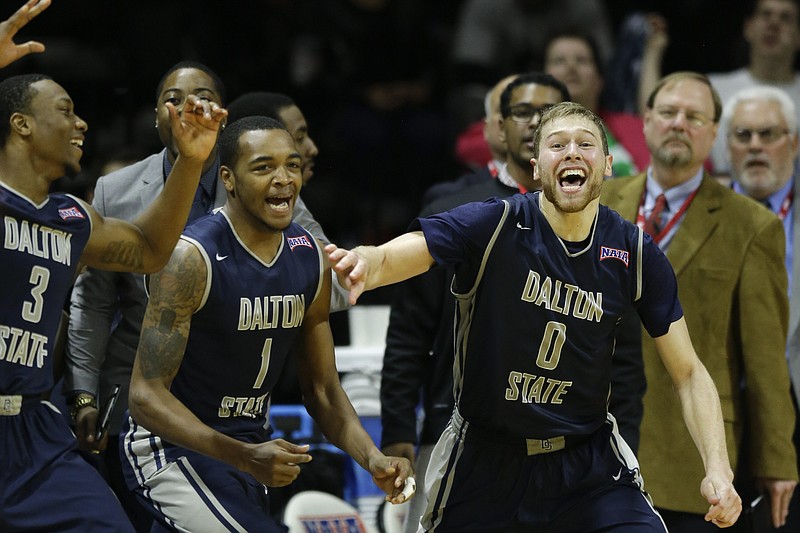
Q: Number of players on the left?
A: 2